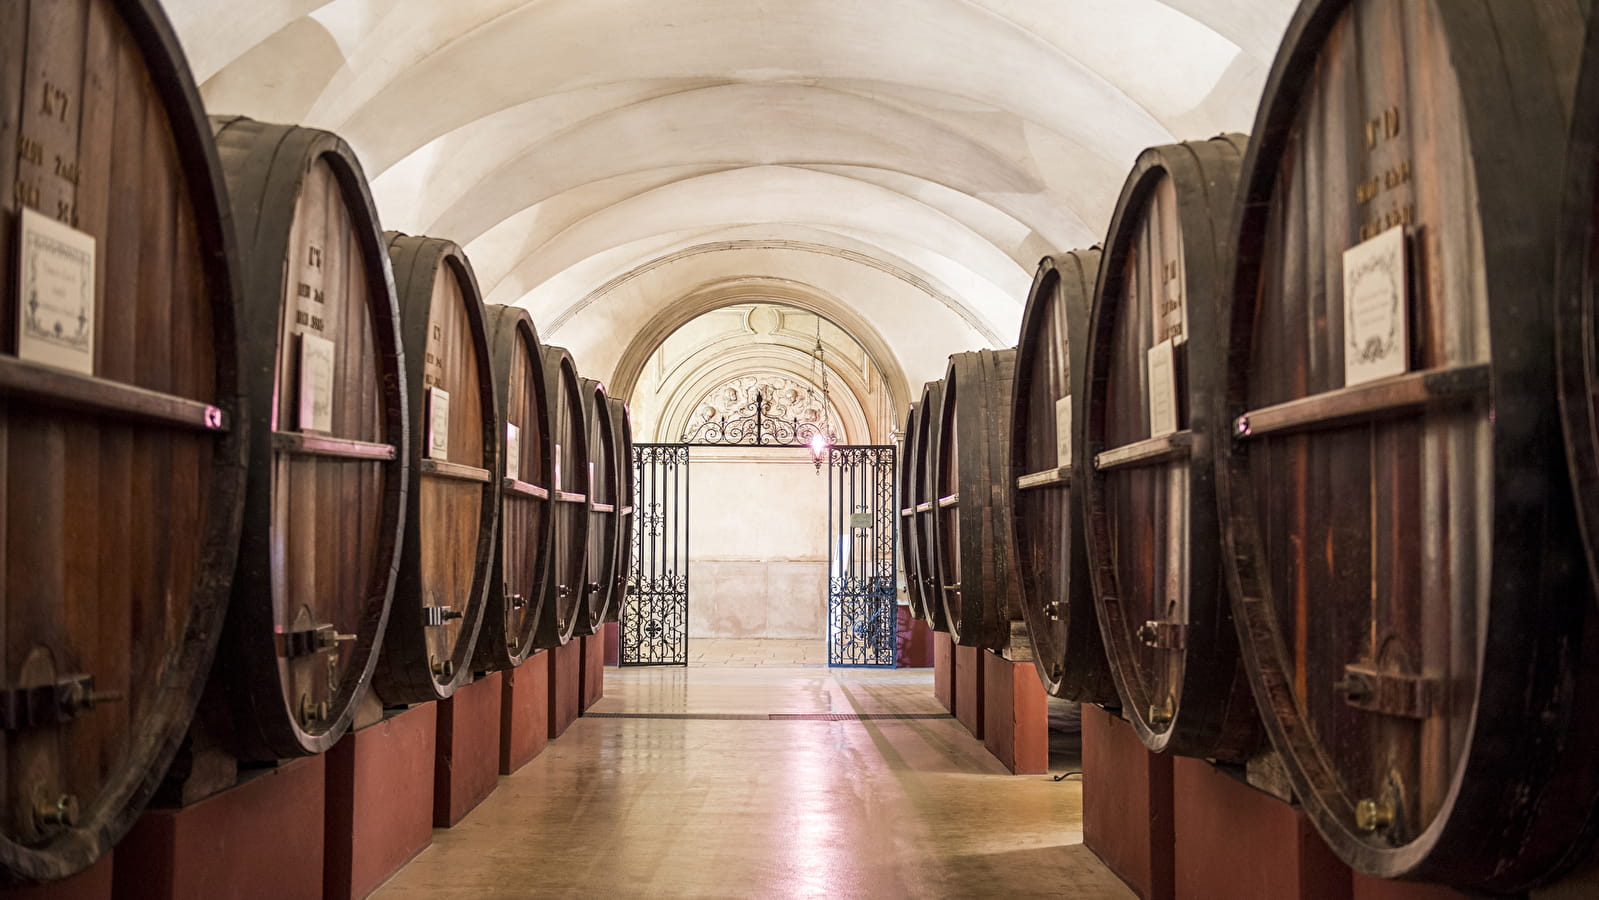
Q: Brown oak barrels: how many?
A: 14